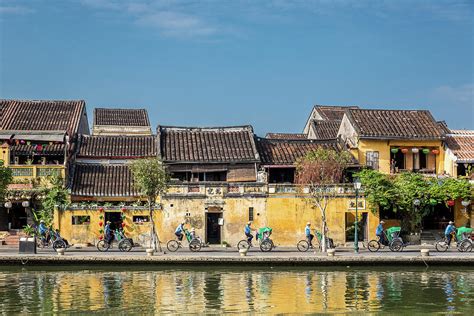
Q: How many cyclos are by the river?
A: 7